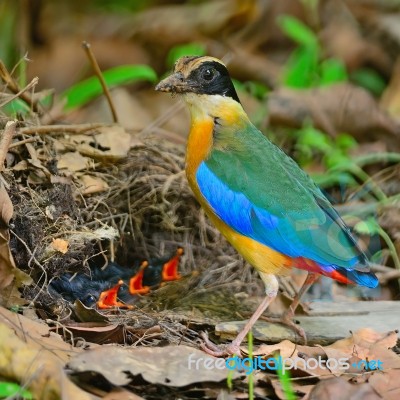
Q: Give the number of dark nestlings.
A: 3